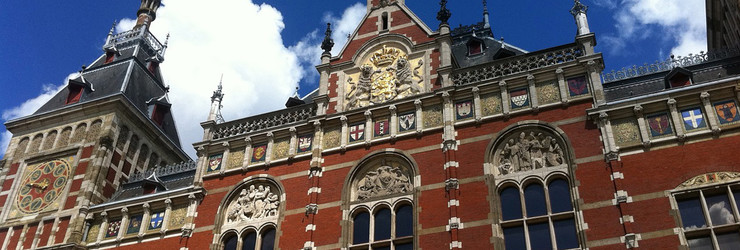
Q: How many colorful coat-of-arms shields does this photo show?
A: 15